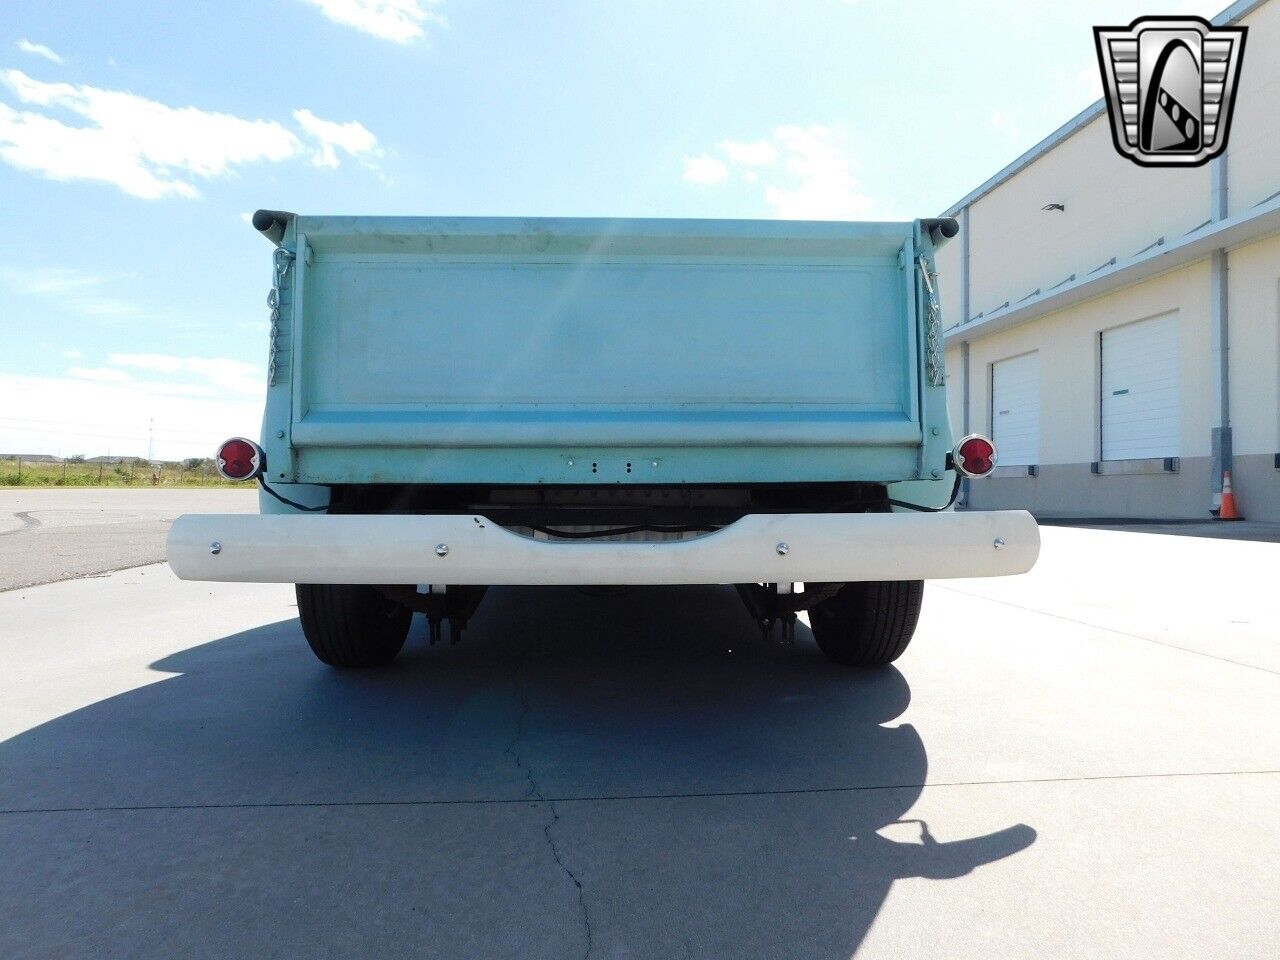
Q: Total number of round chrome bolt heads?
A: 4